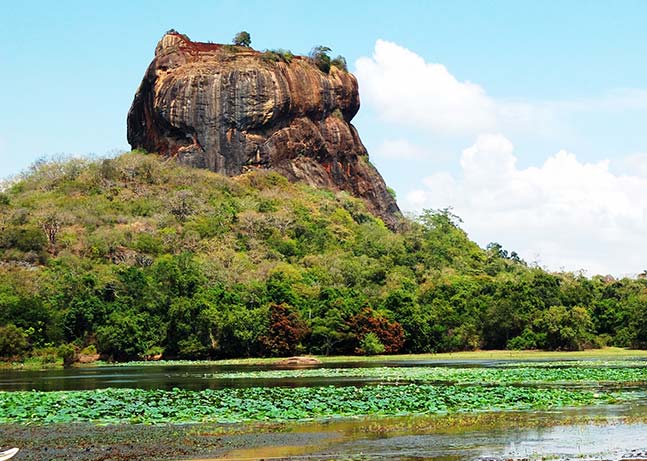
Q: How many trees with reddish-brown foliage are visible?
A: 2